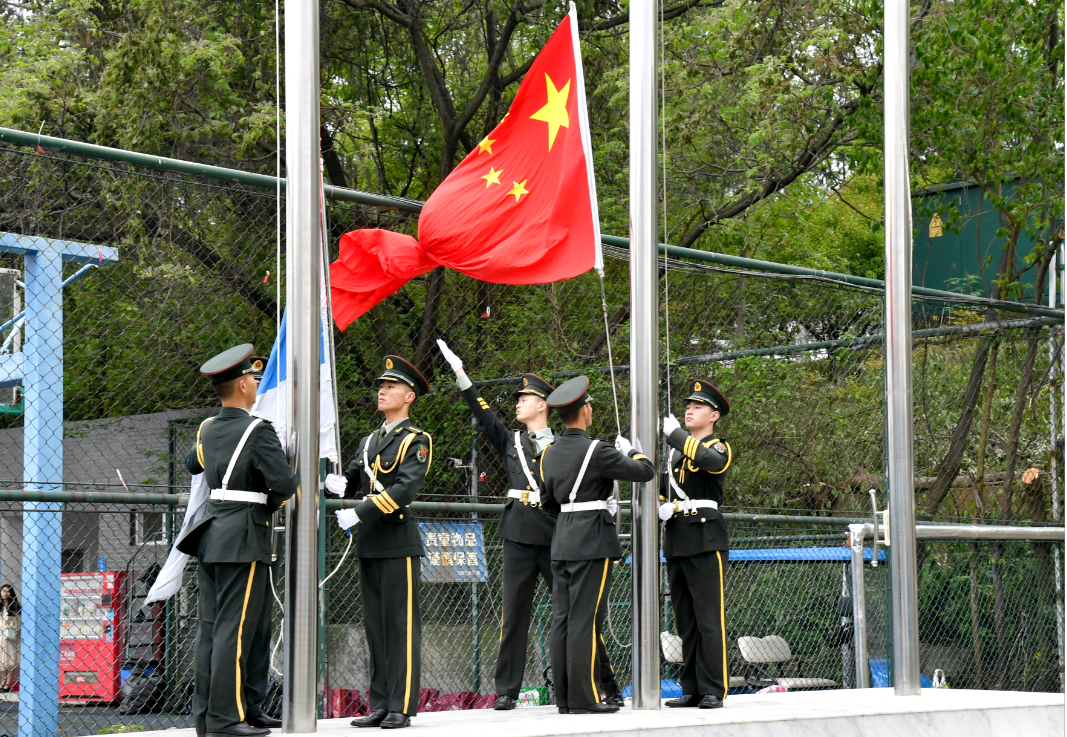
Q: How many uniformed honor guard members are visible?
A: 6